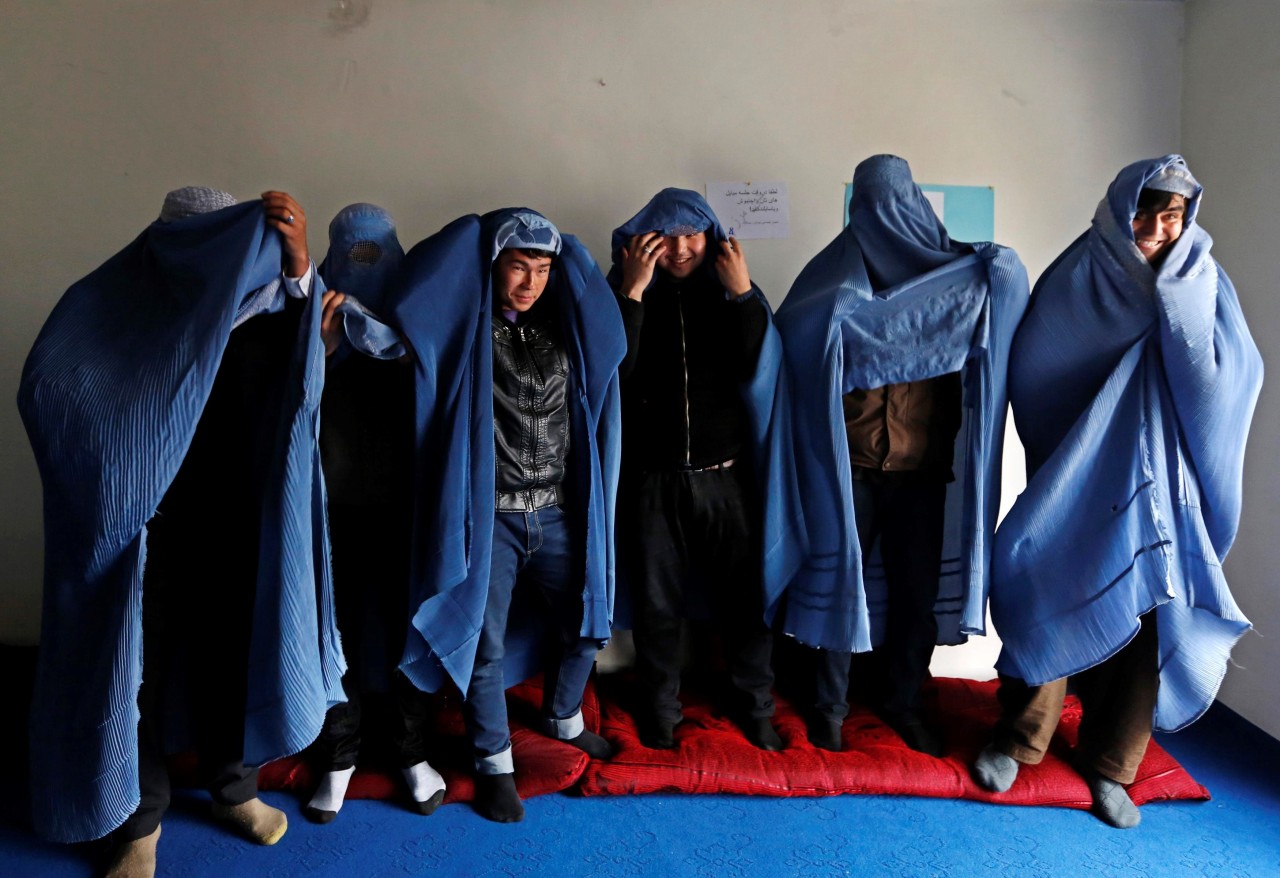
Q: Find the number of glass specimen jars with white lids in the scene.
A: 0